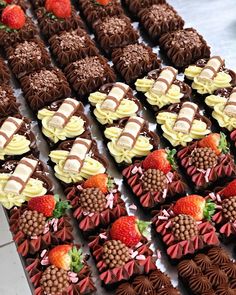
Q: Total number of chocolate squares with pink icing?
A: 8